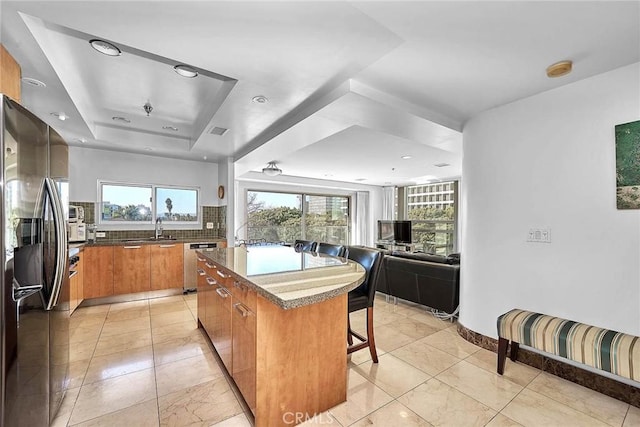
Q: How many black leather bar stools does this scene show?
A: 3